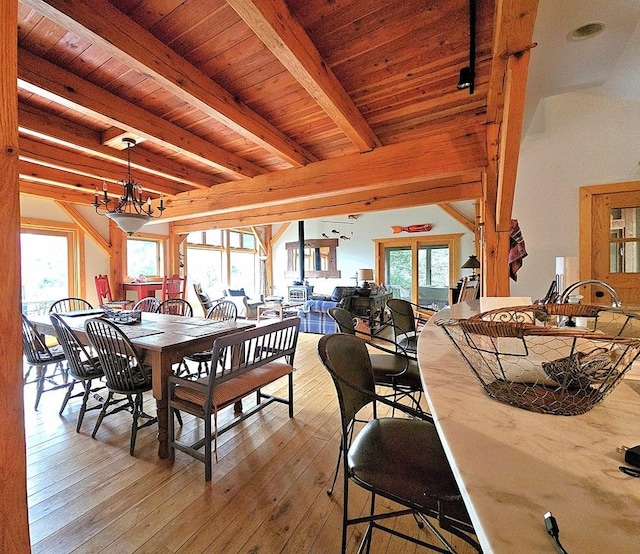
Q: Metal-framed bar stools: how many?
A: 3